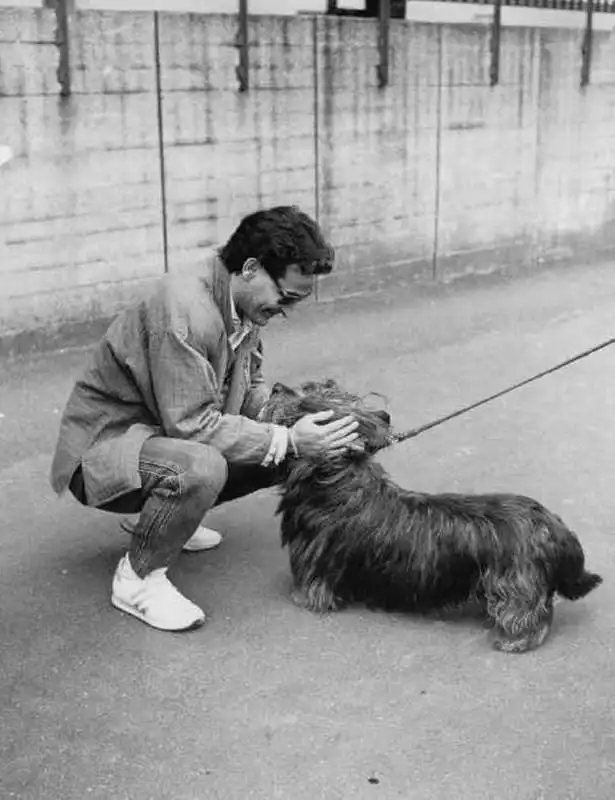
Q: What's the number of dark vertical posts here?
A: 5